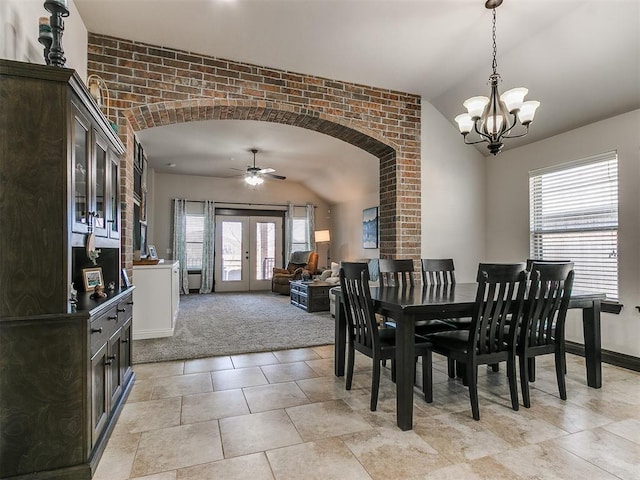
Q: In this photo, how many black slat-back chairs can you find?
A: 6